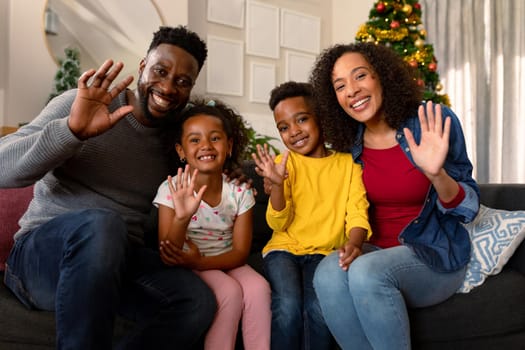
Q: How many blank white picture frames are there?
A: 6